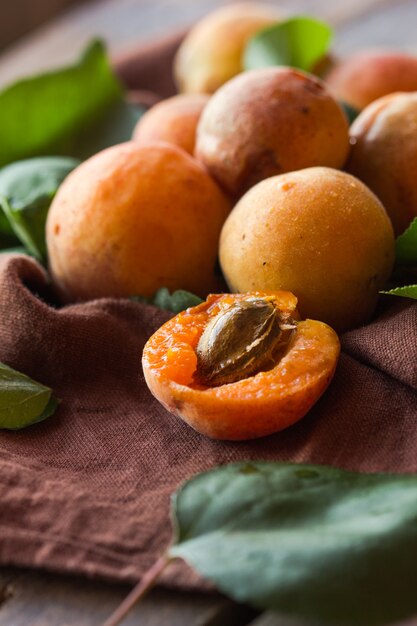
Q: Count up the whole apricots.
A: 7